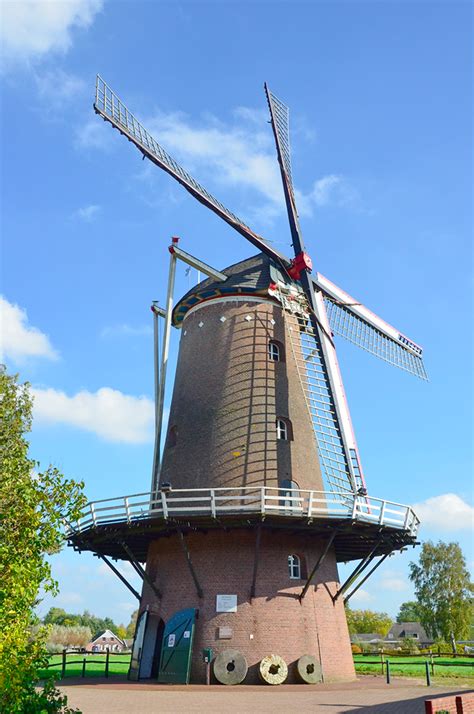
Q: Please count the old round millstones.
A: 3